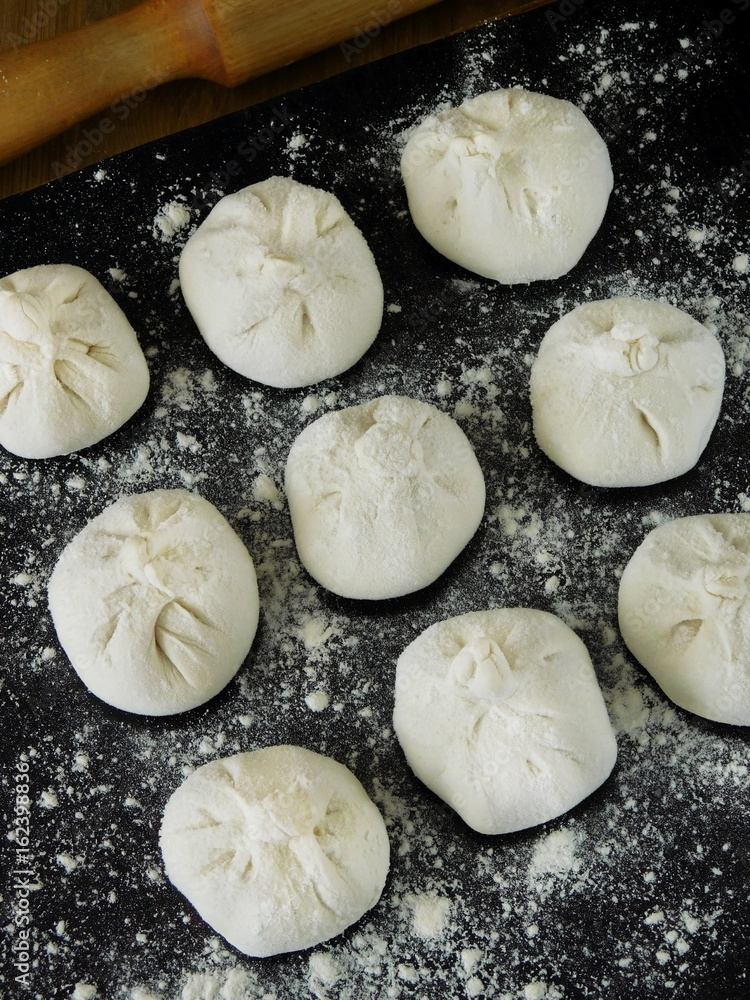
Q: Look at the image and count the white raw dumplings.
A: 9